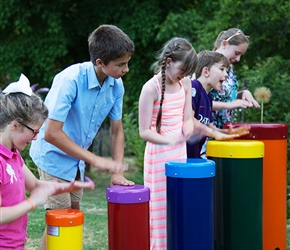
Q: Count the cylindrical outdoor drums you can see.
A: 5